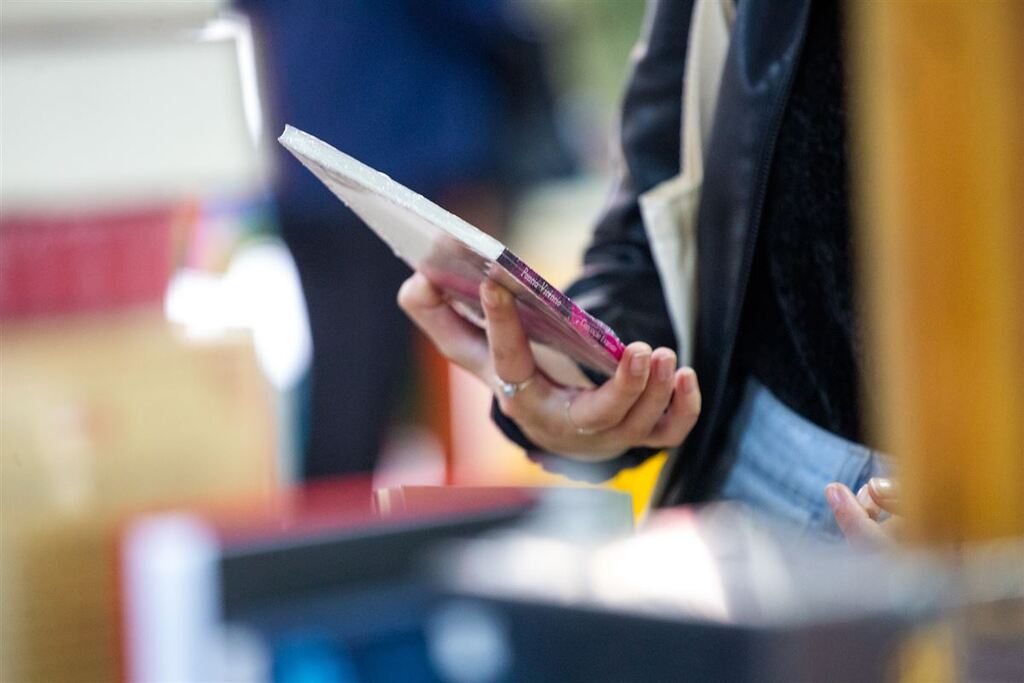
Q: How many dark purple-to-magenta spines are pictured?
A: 1